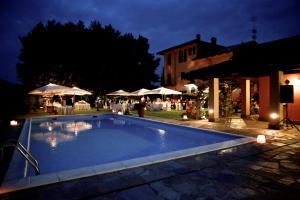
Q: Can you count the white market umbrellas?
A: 5